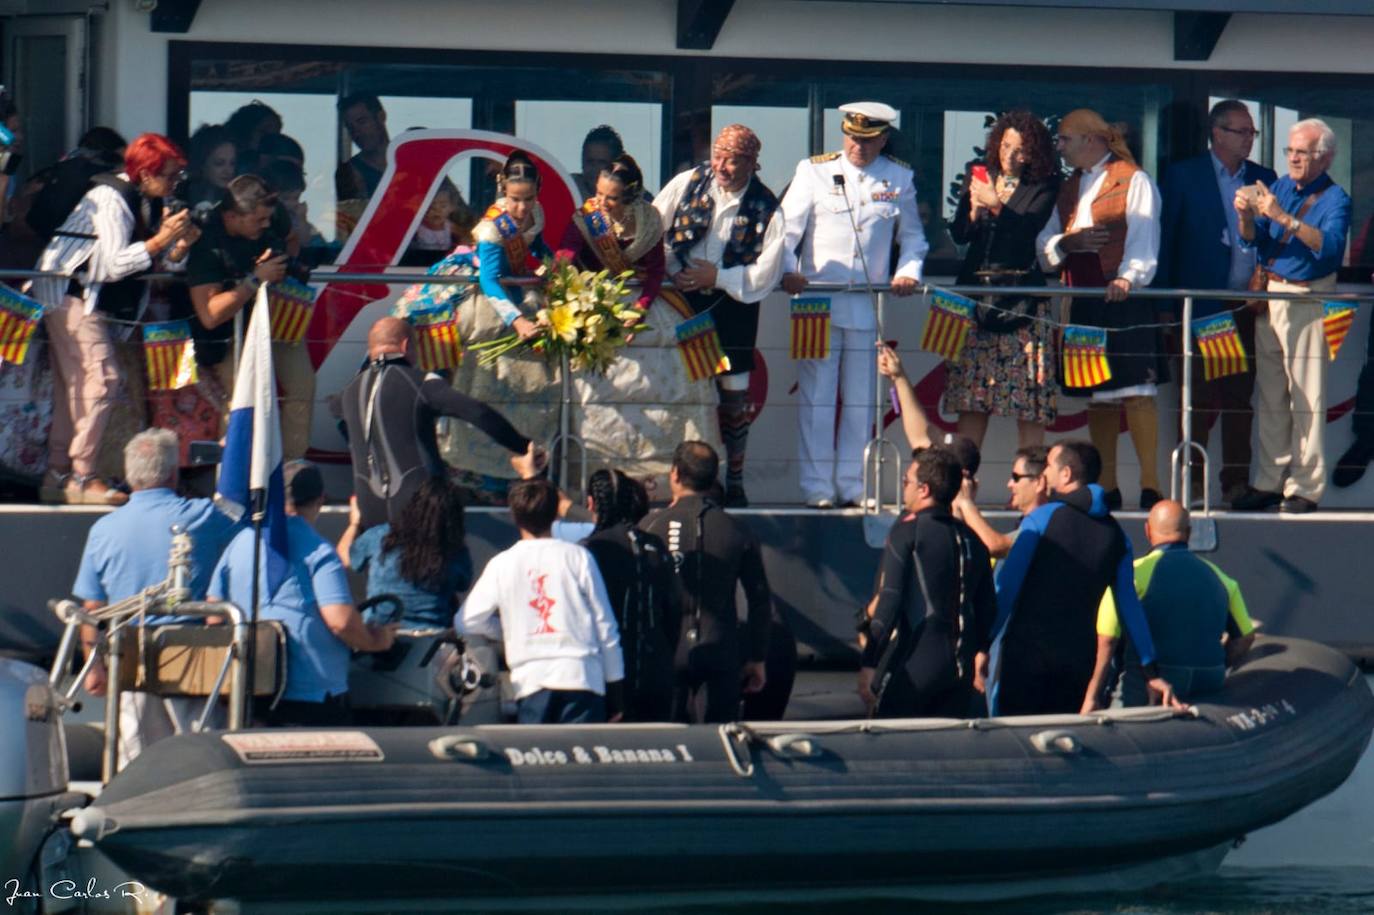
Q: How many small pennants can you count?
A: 10